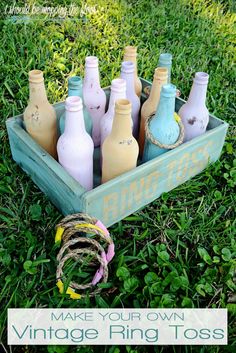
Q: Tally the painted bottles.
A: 12